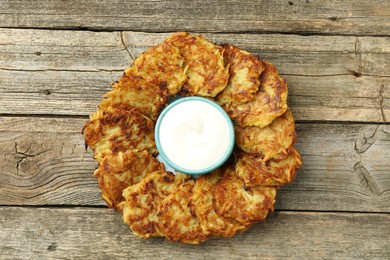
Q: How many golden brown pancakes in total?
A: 13